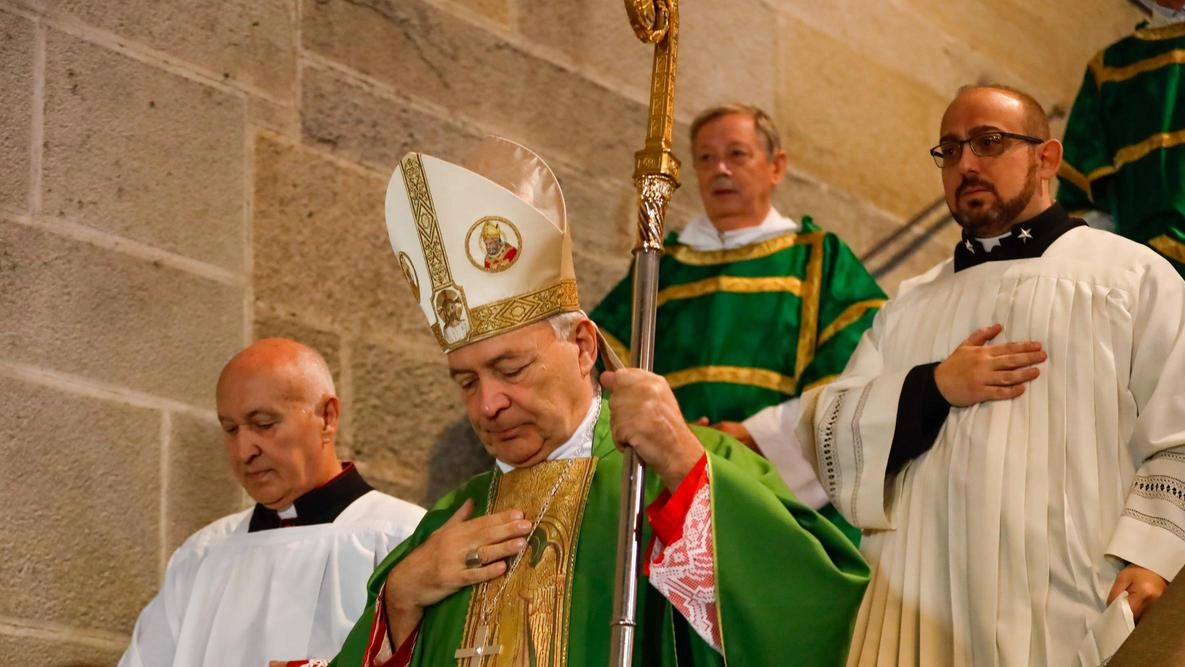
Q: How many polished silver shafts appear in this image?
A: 1